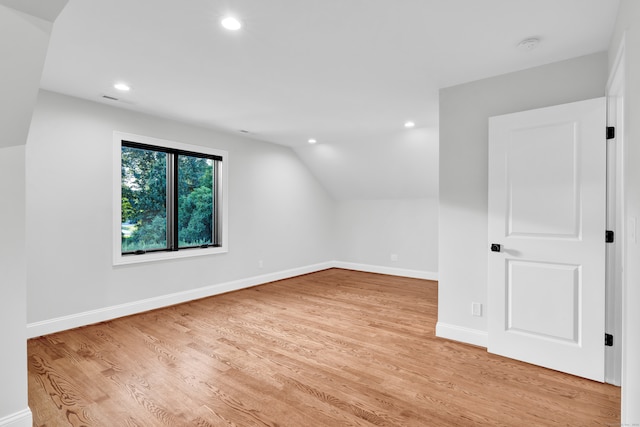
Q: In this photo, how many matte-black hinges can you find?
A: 3